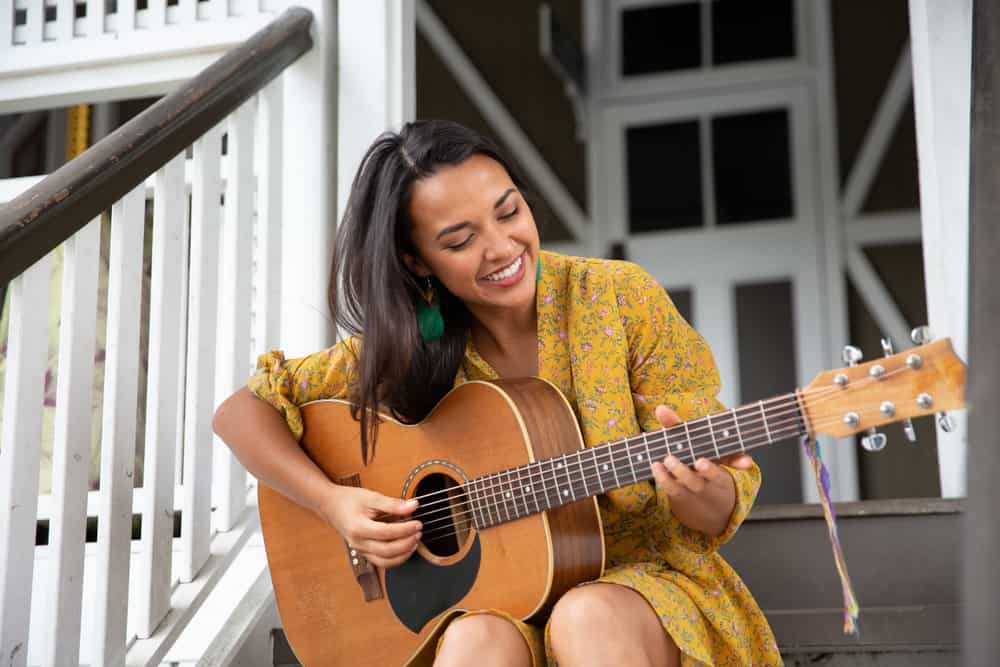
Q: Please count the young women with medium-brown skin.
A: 1